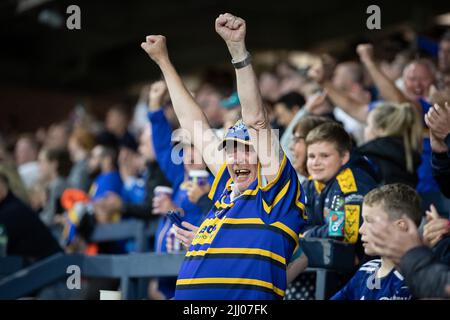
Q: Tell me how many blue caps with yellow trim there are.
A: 1